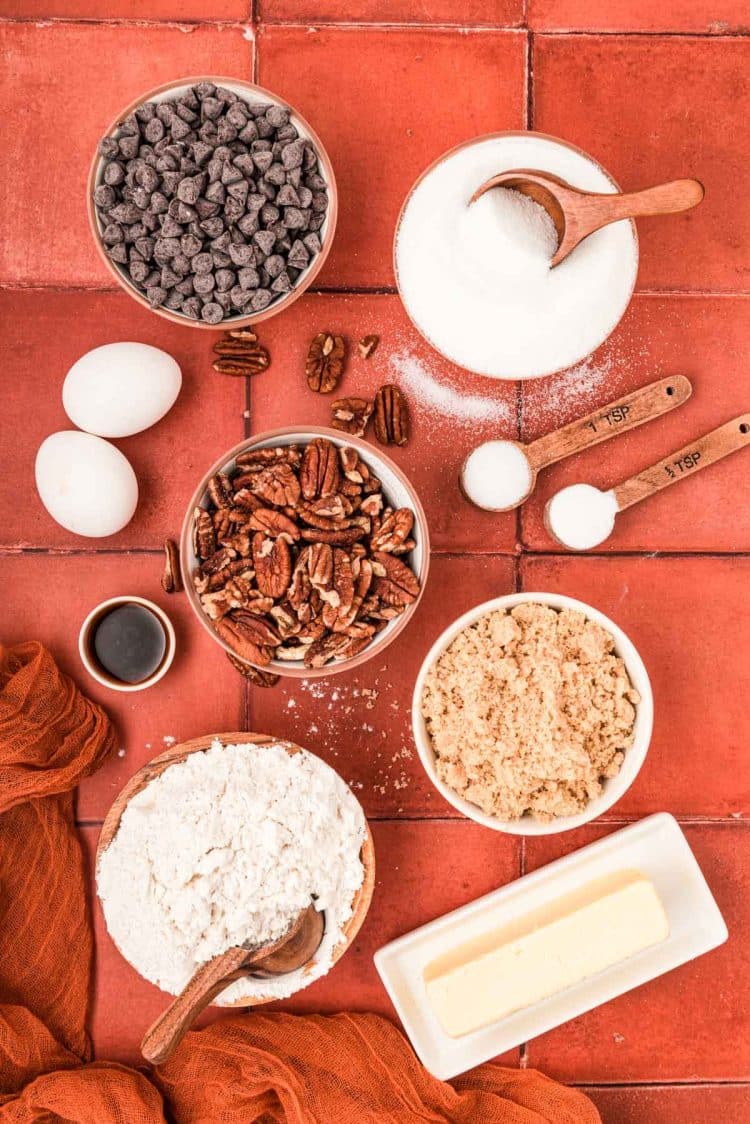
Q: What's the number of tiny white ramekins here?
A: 1